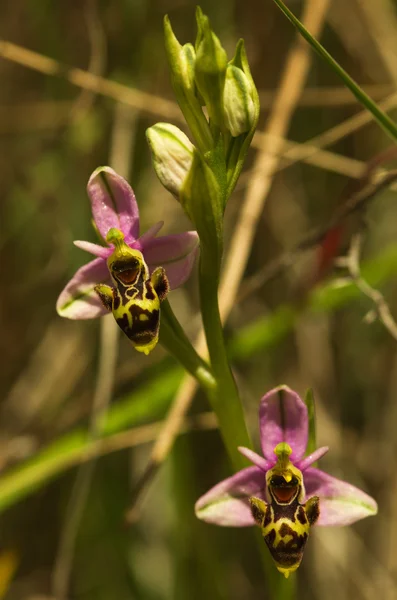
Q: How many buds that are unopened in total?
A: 4